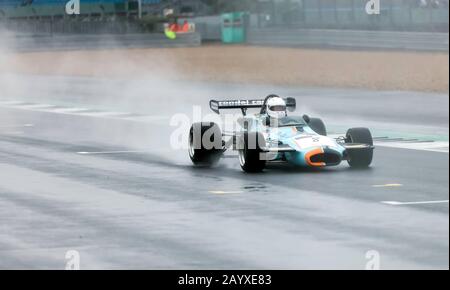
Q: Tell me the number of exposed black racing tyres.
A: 4